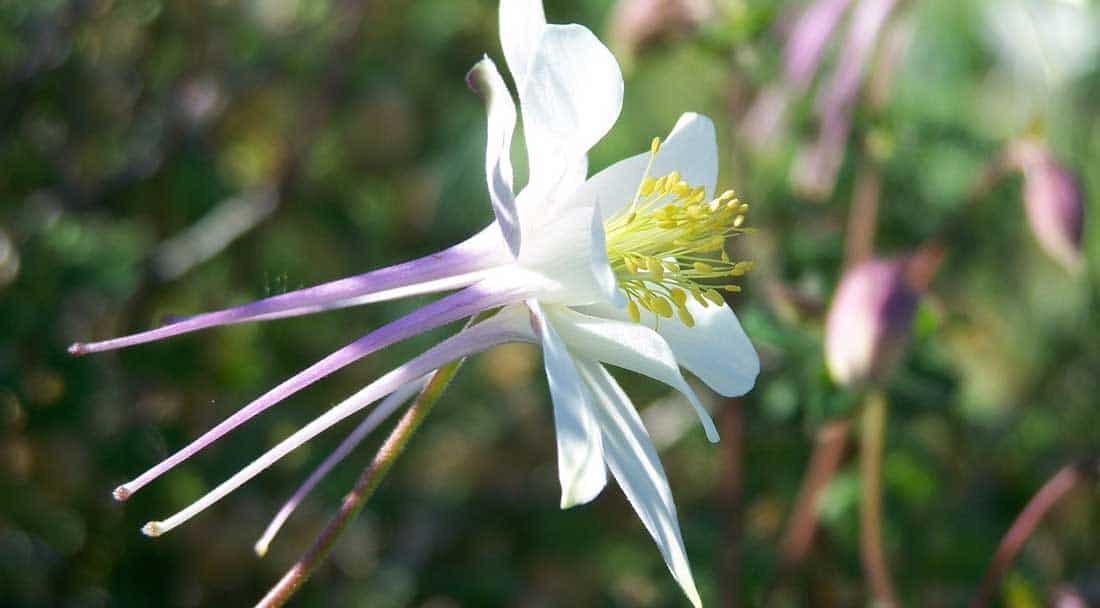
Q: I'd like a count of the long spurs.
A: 4